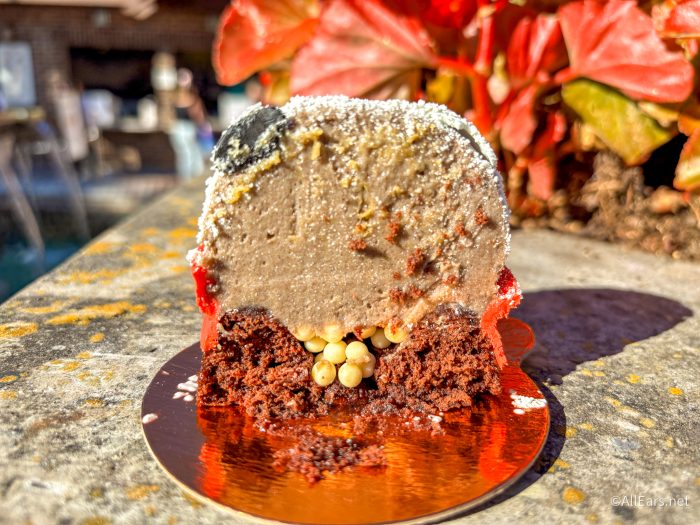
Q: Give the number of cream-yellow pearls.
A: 12